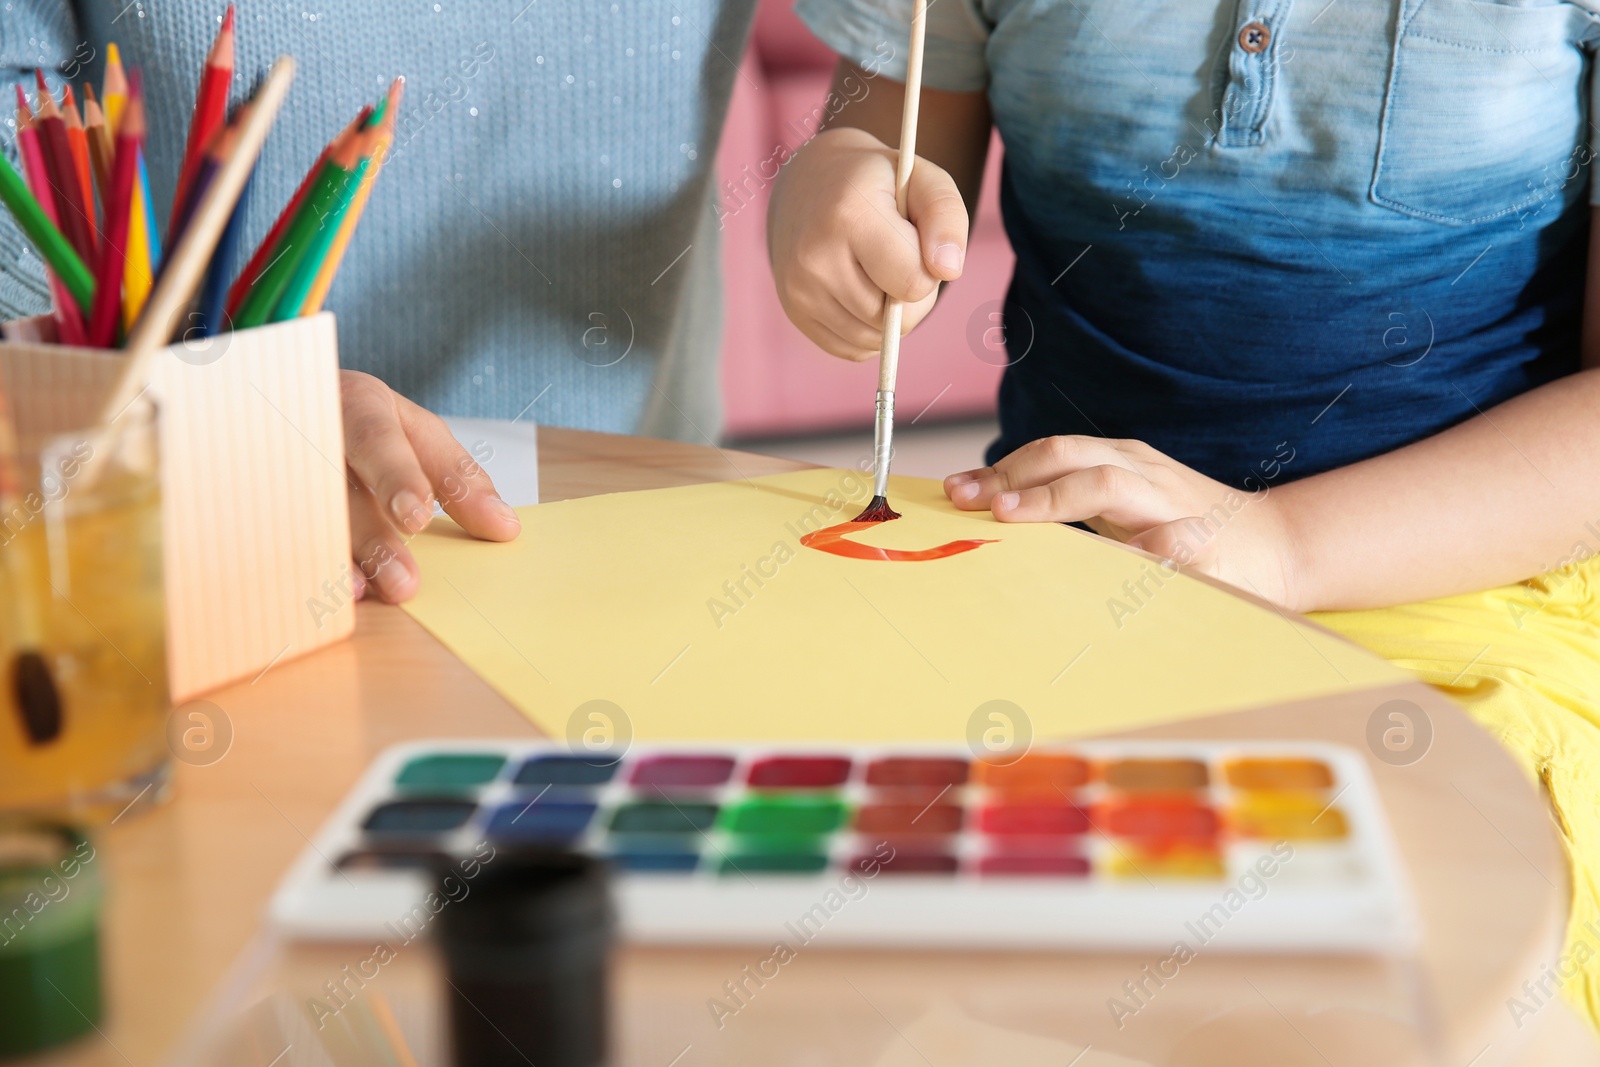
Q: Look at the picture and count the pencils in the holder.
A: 15